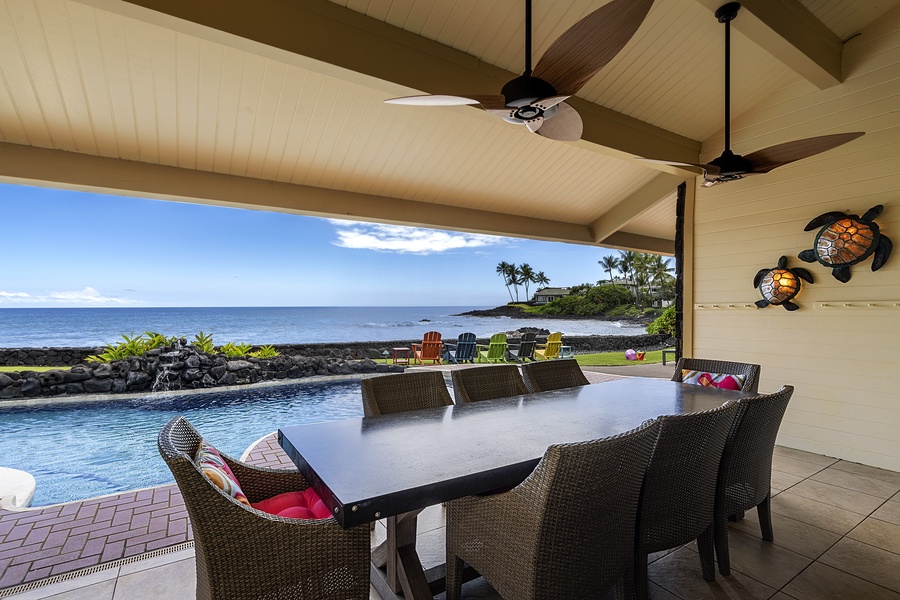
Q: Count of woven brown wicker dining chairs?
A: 8